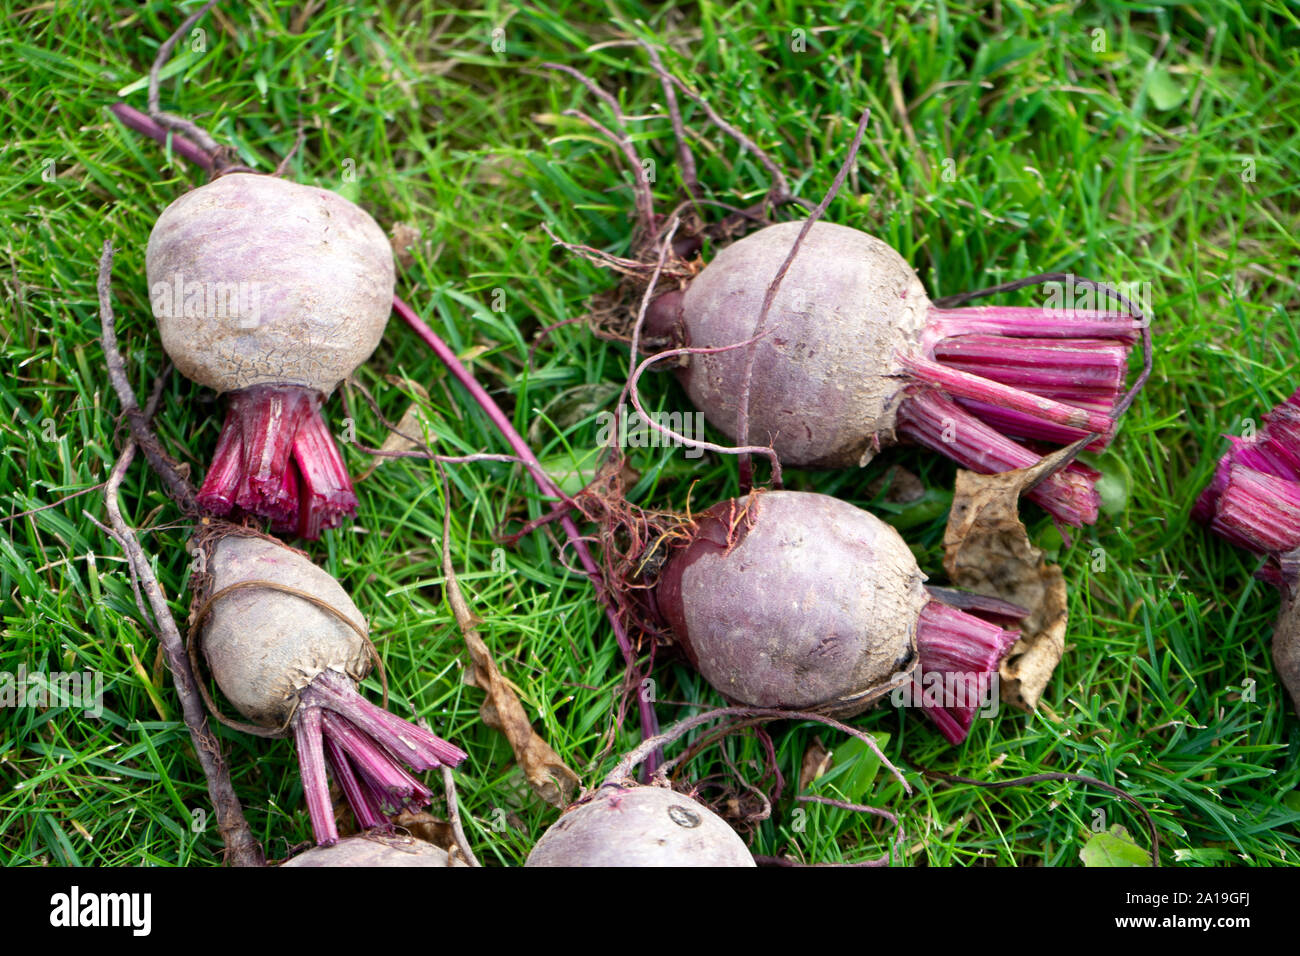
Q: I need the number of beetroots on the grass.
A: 7